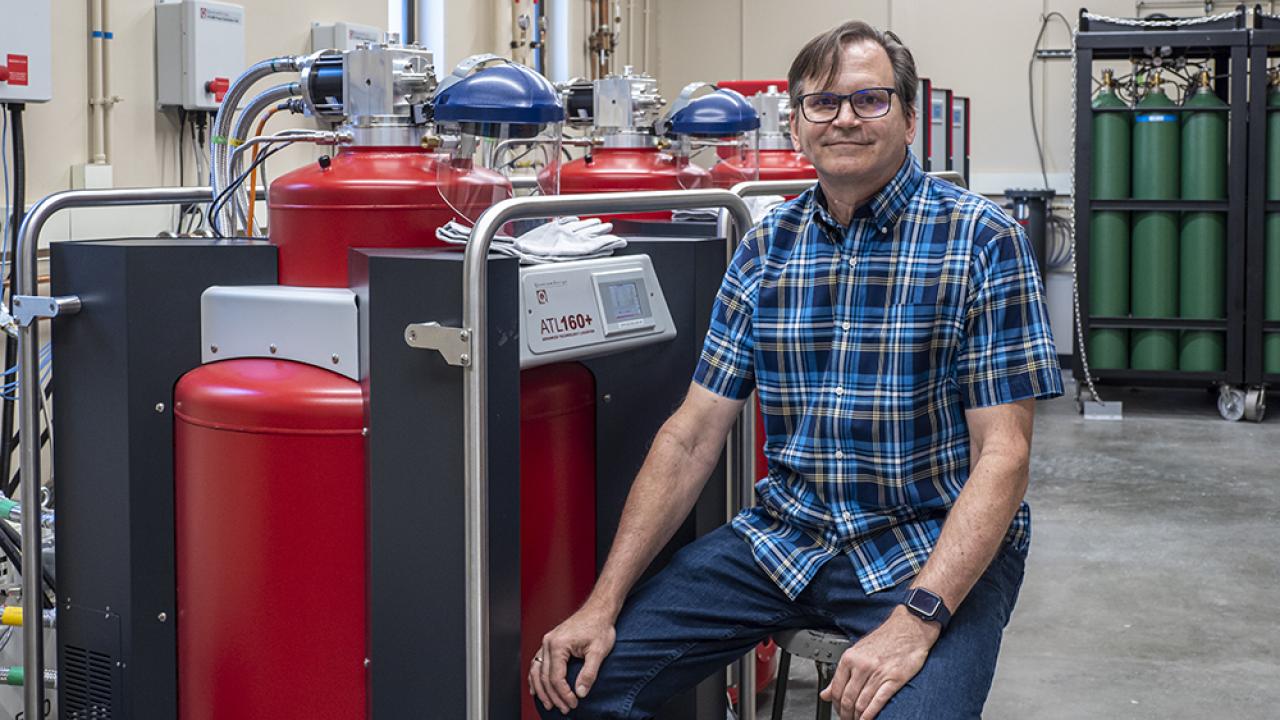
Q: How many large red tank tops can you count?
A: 3